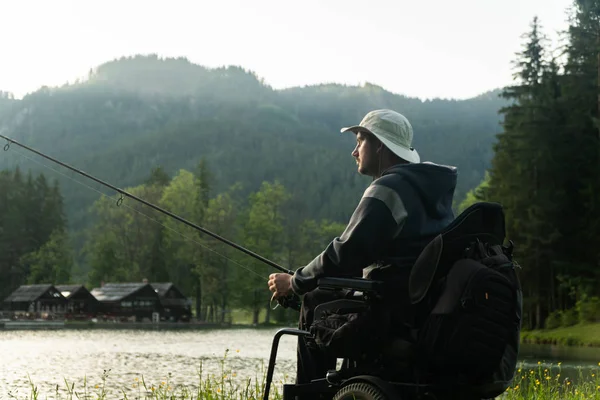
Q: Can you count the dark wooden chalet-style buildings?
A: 4